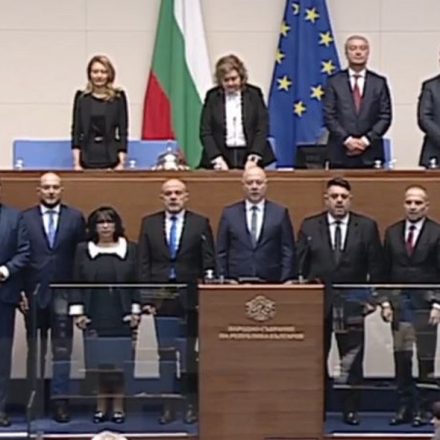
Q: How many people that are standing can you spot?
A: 11